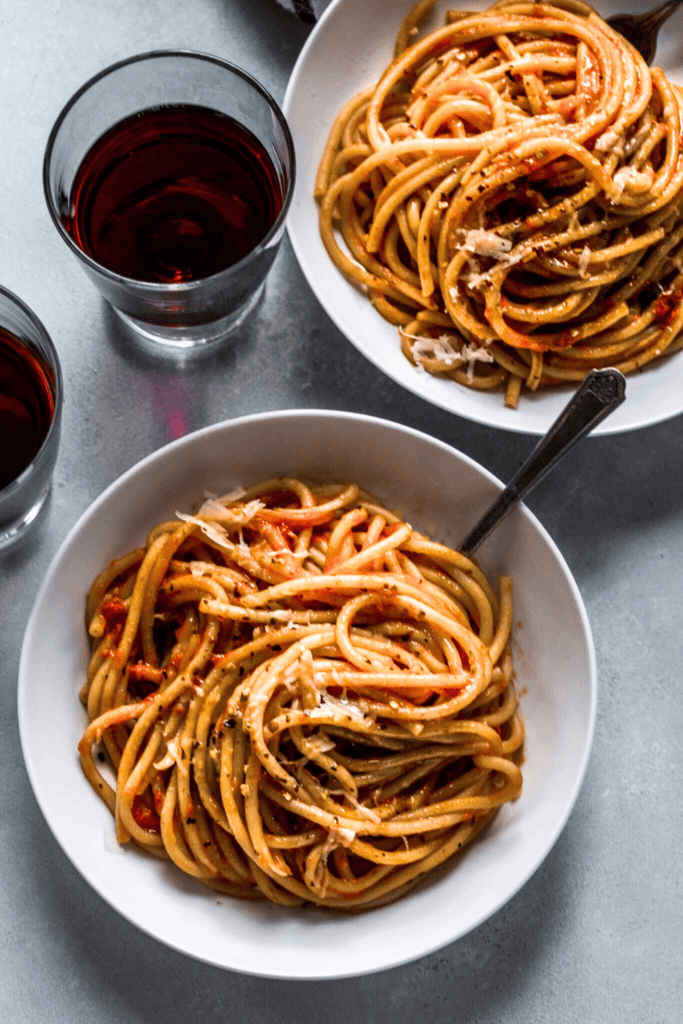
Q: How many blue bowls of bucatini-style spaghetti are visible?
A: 0